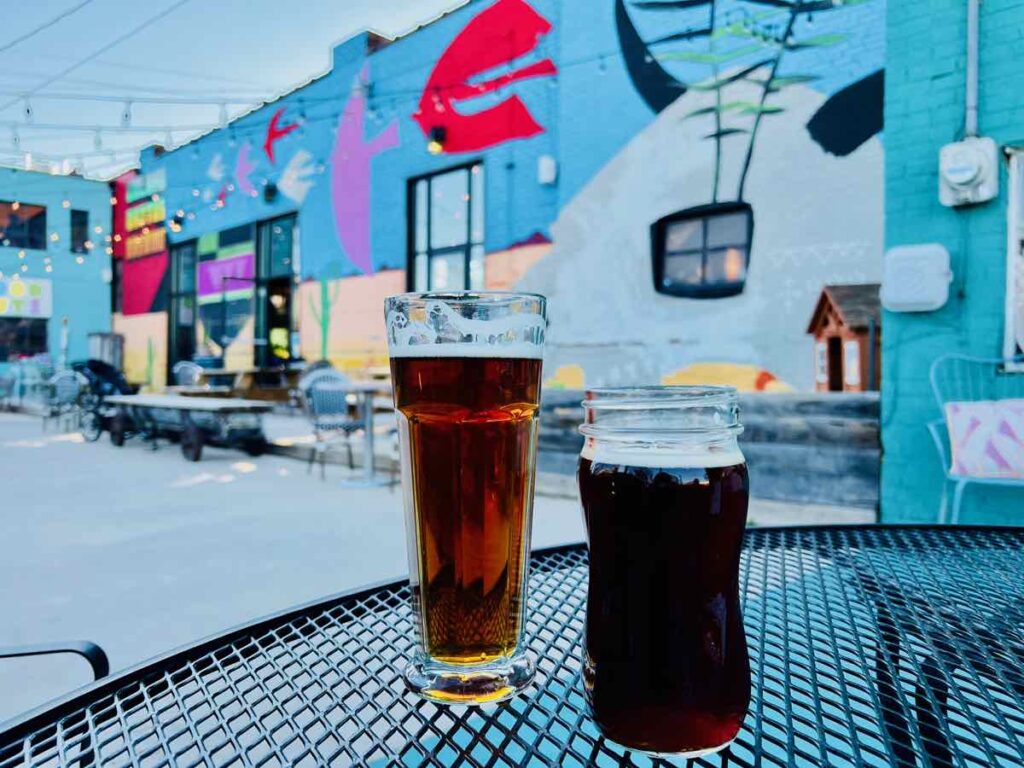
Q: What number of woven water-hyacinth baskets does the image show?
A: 0